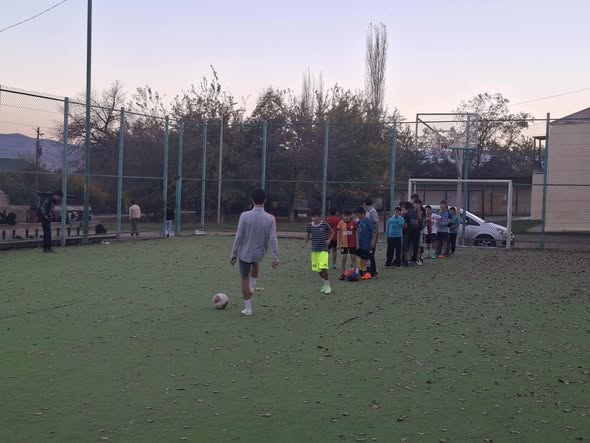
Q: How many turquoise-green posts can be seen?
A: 11